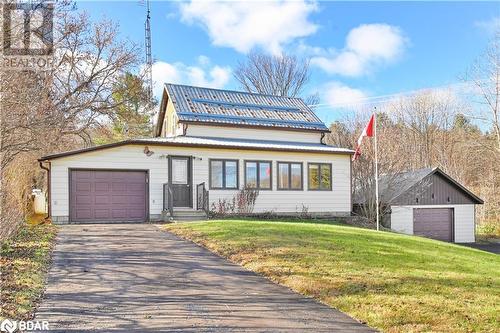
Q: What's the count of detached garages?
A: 1